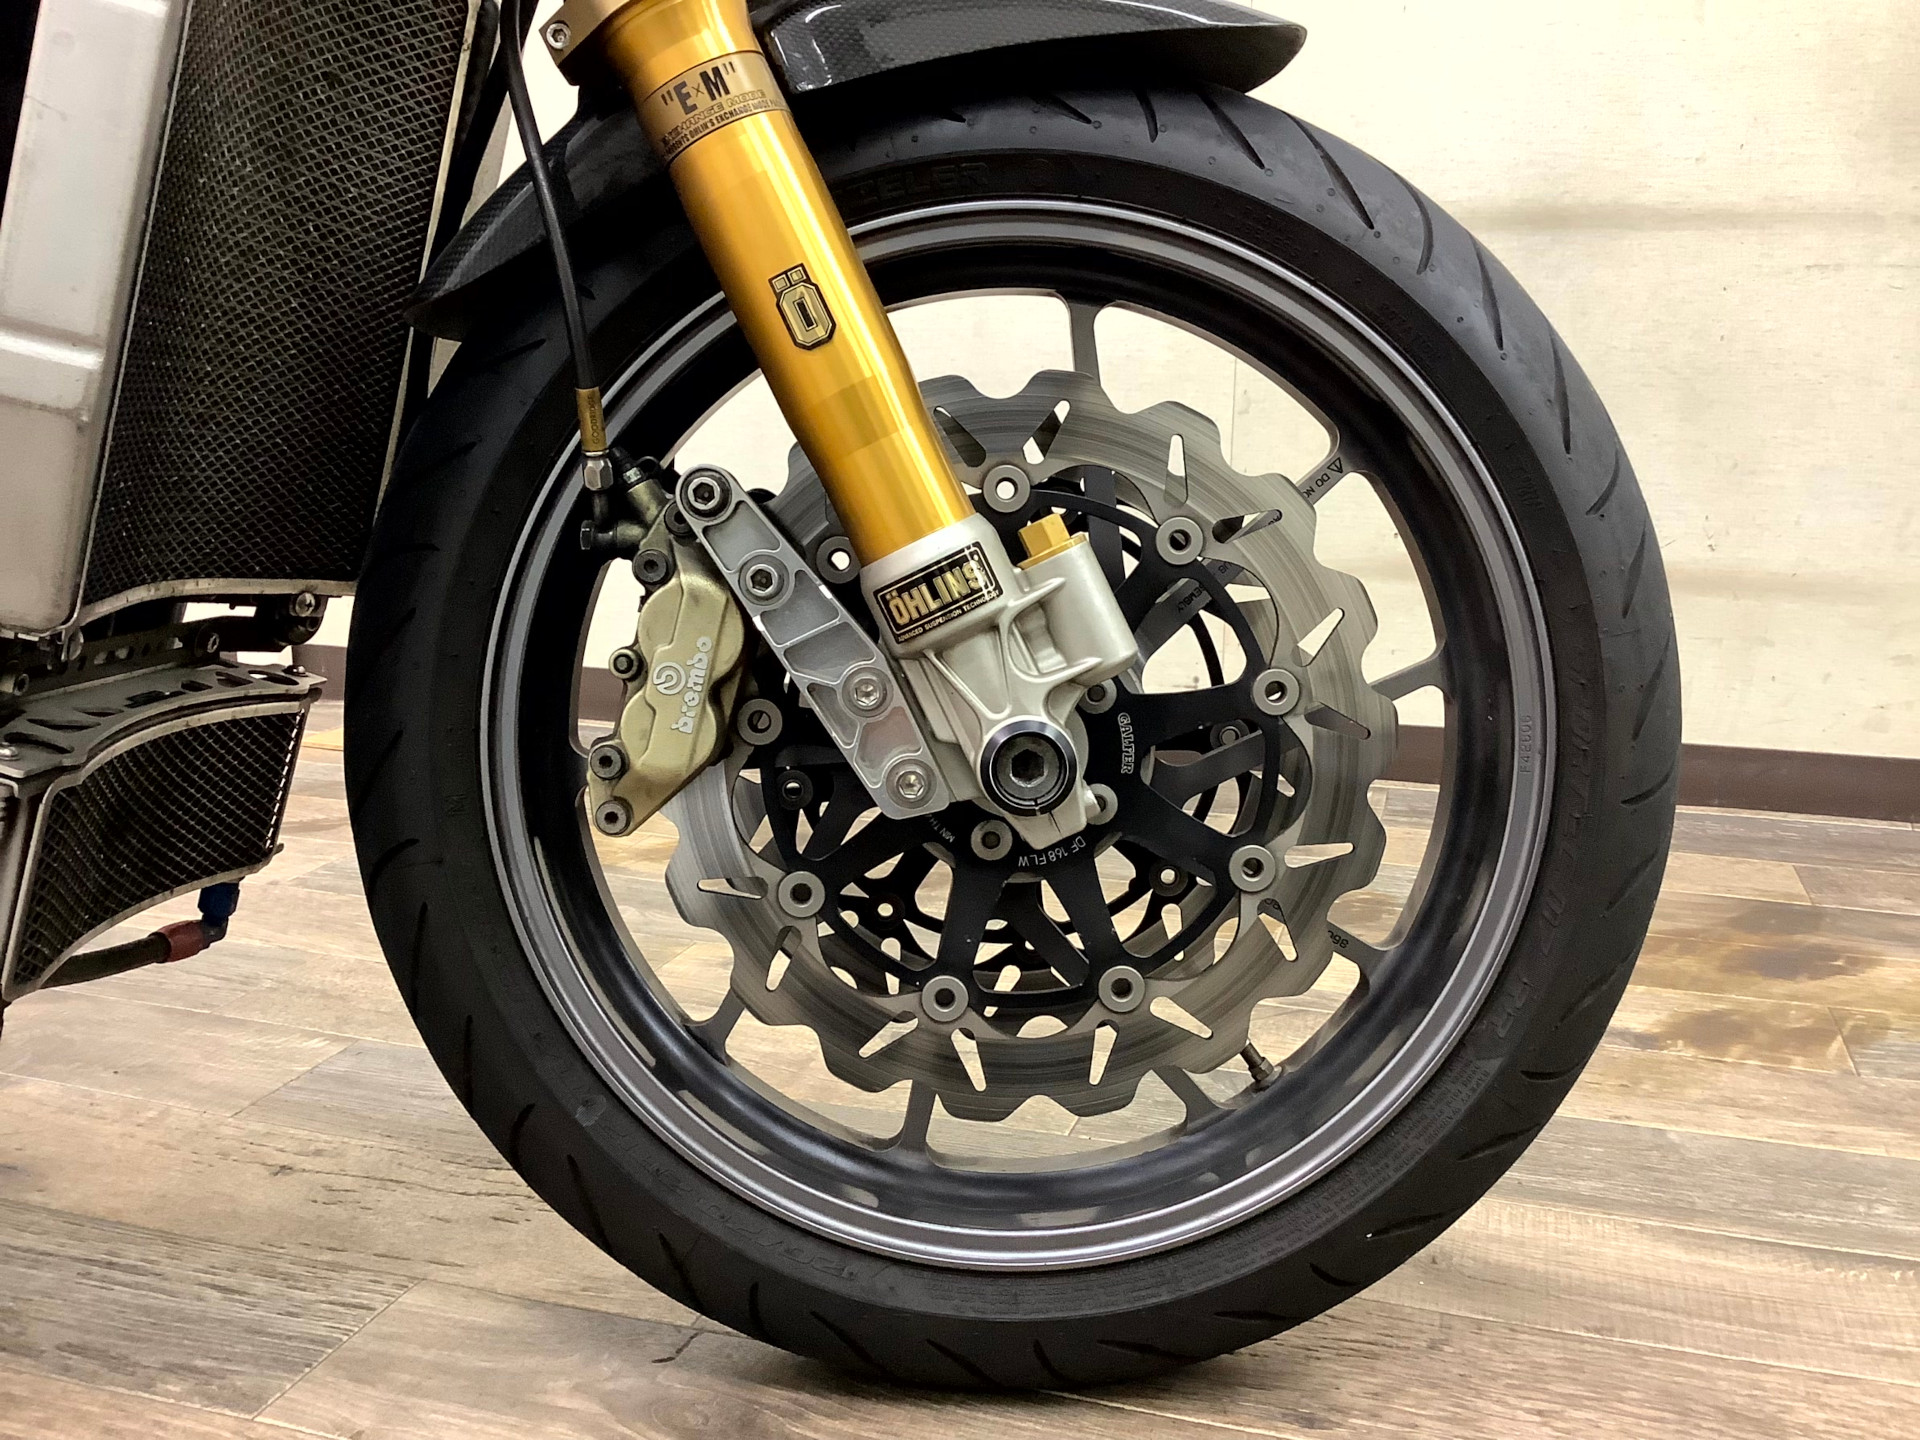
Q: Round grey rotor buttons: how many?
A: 9